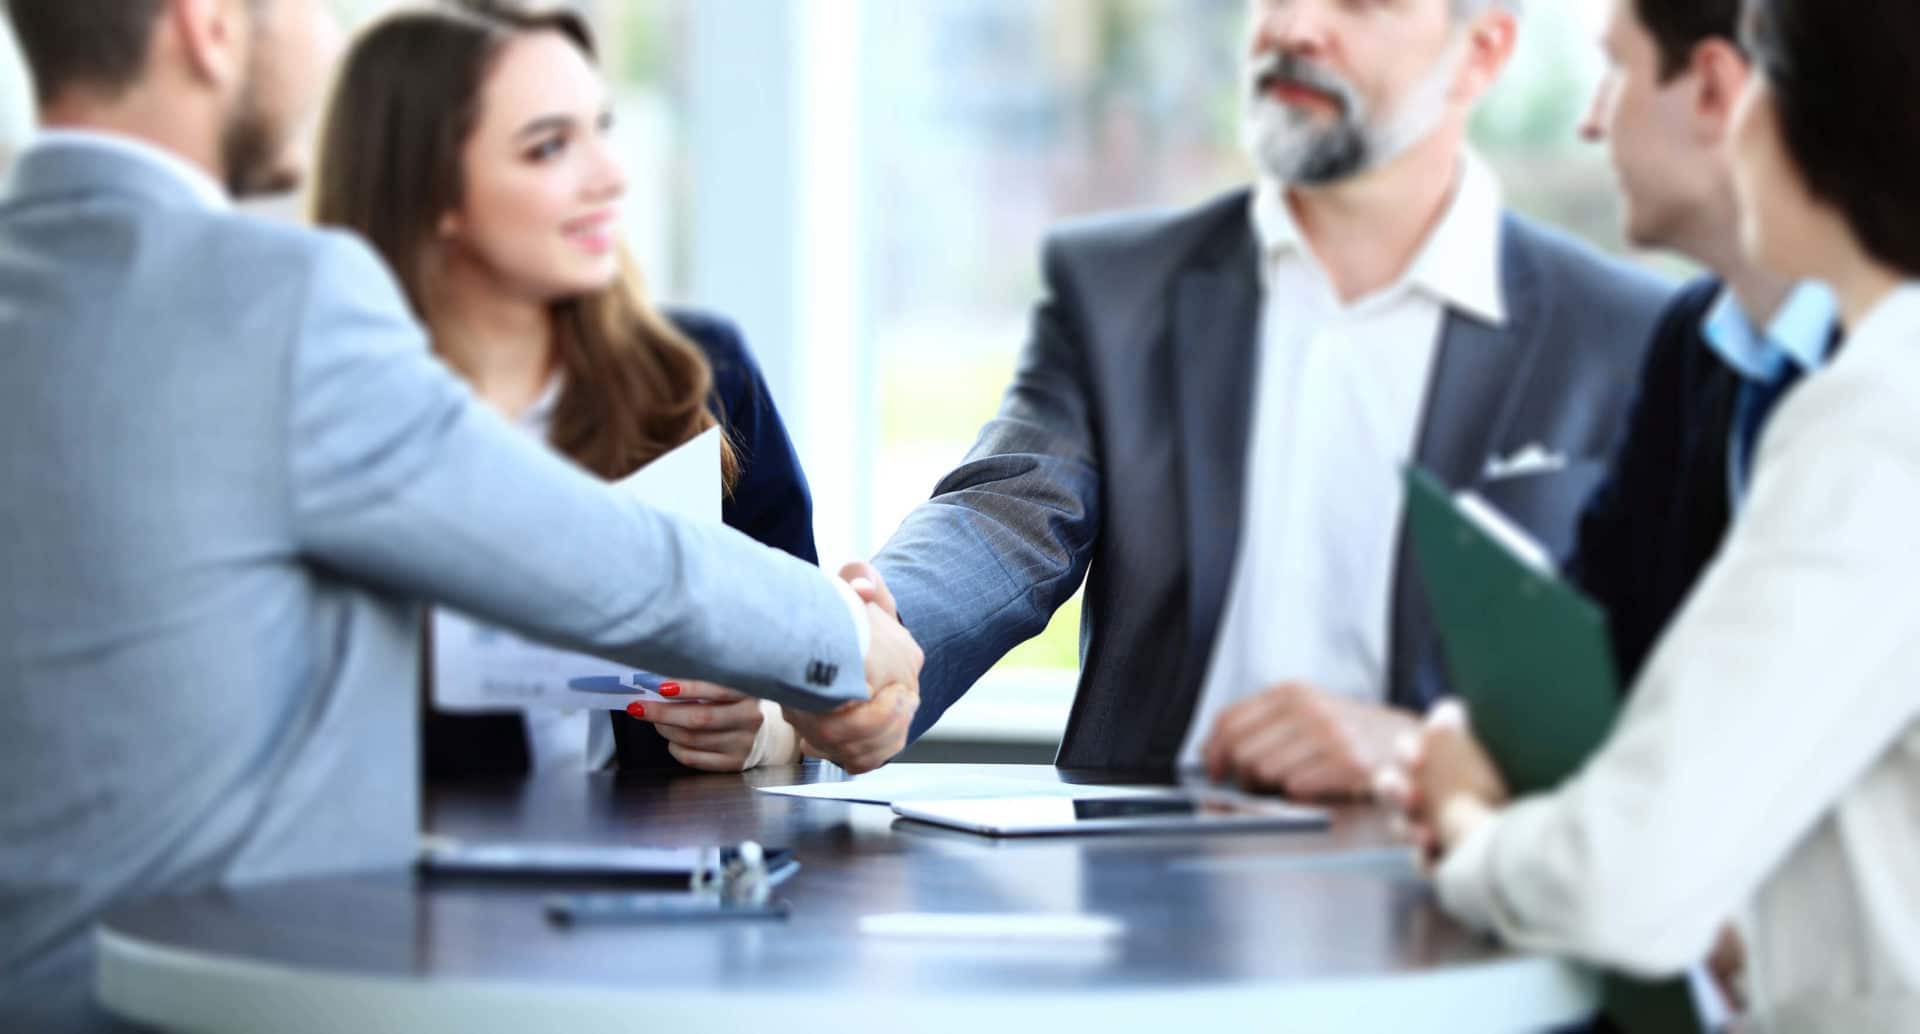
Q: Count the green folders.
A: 1